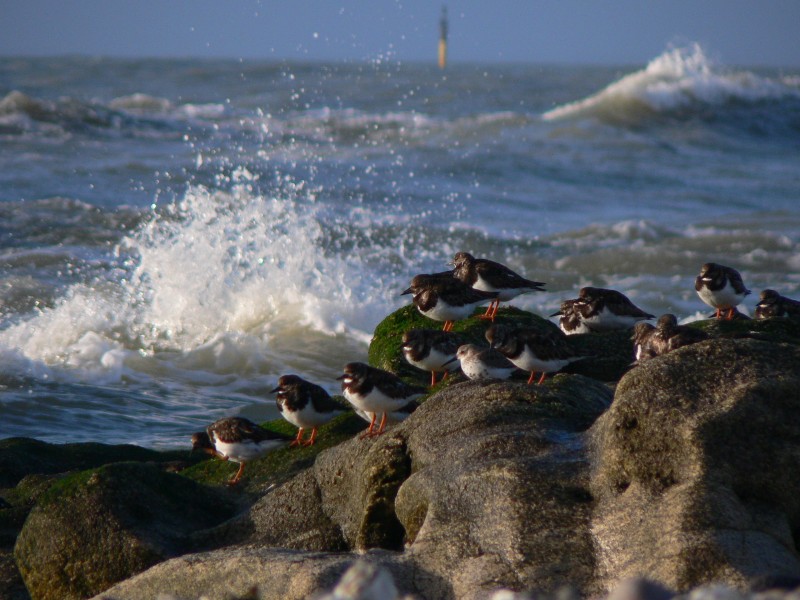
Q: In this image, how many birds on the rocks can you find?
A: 14